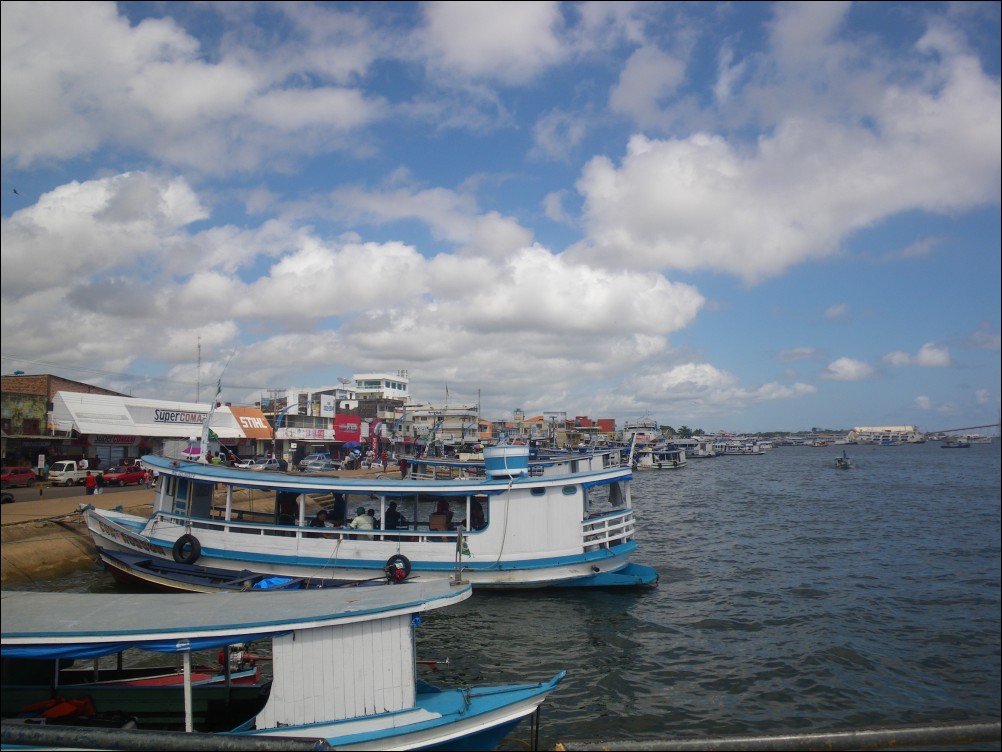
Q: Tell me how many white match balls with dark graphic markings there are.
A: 0